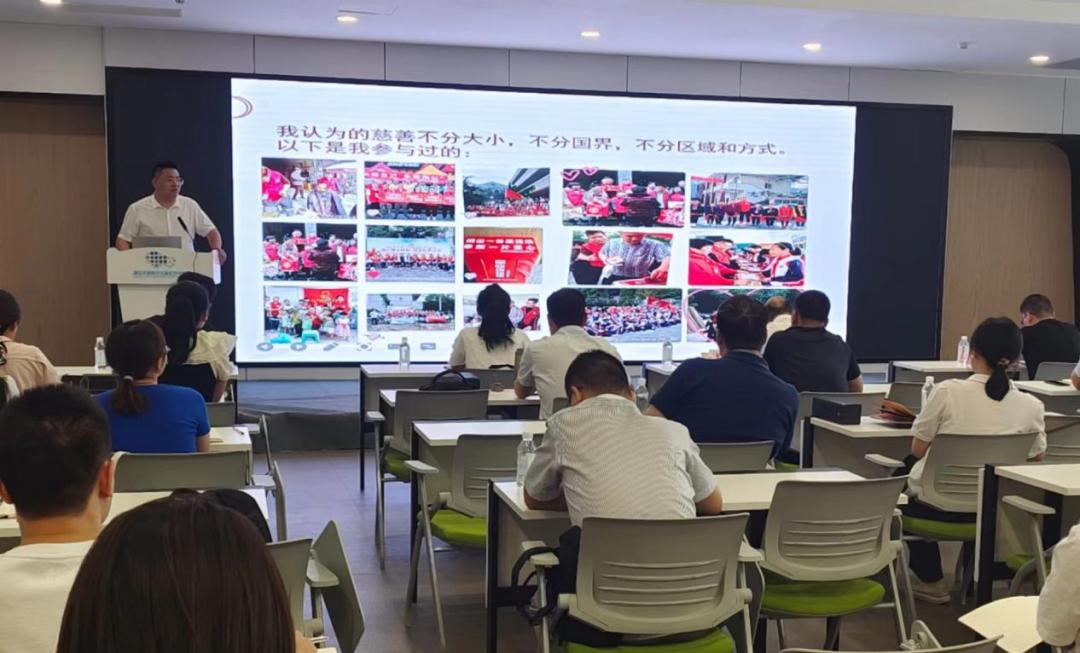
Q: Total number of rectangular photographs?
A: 15